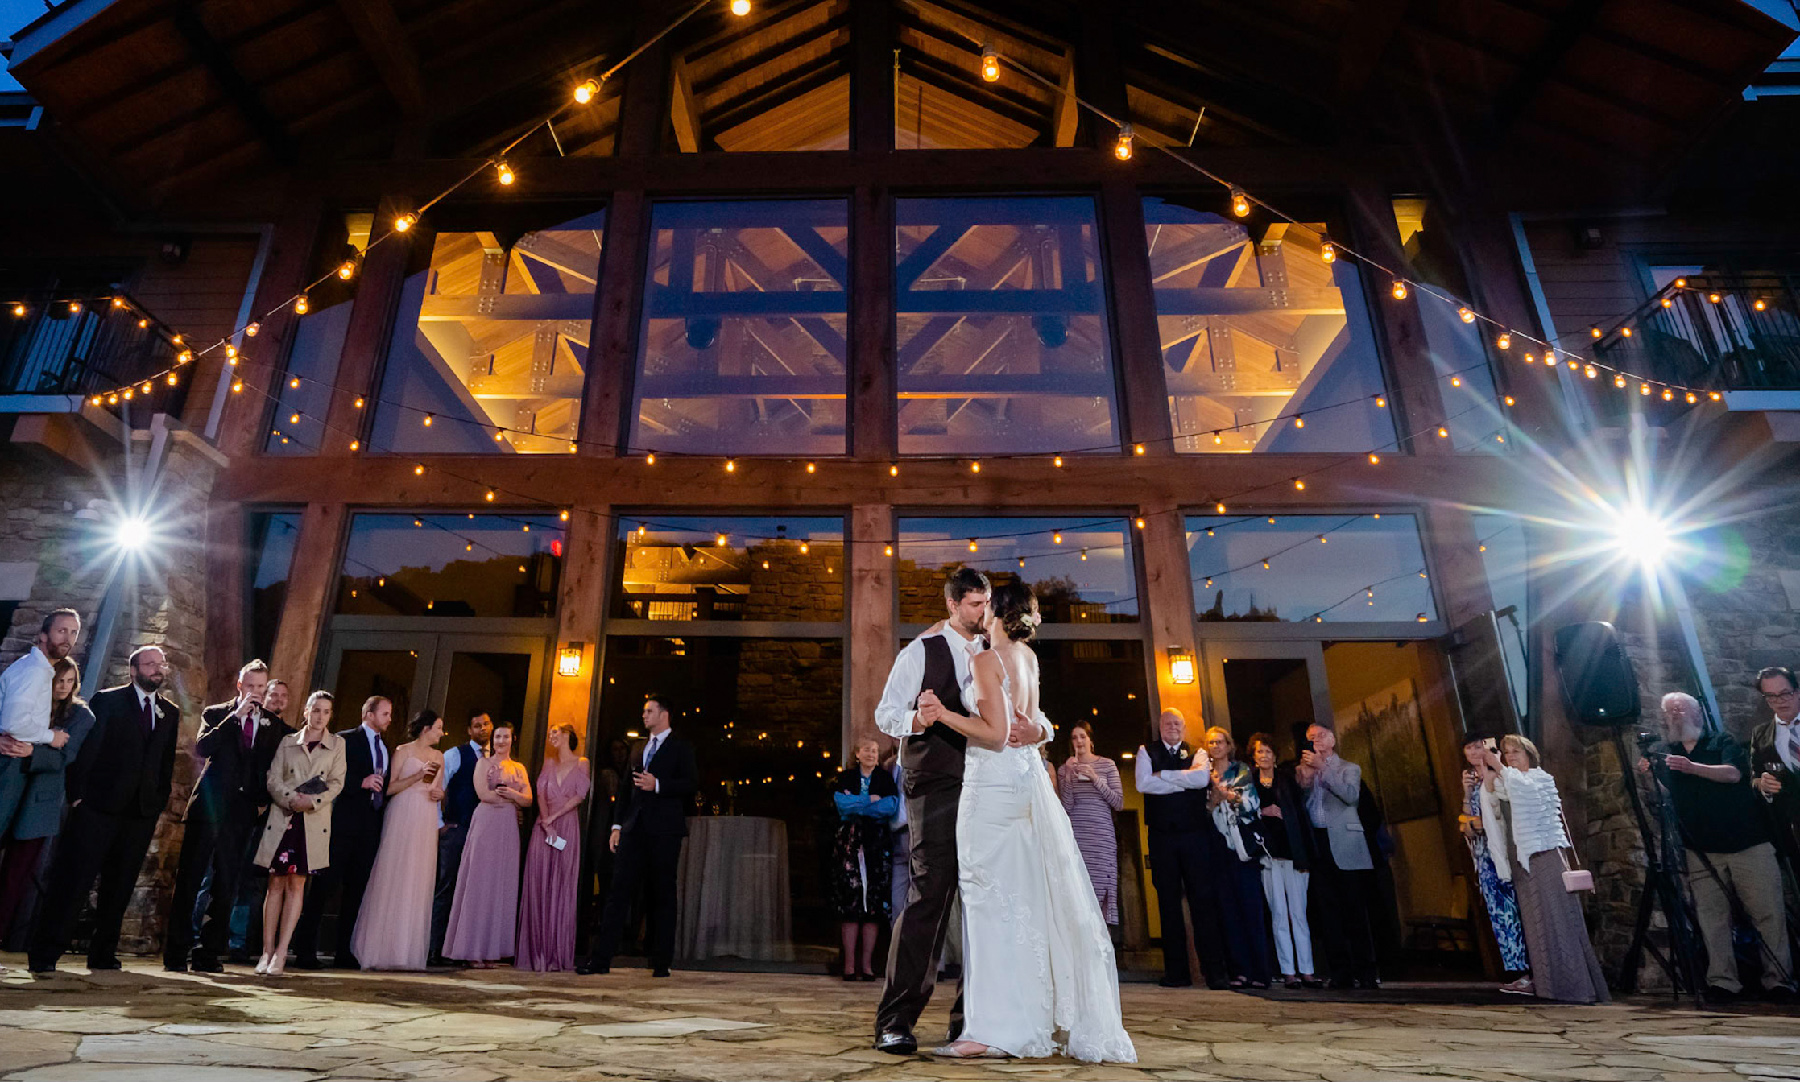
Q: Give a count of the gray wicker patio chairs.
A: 0